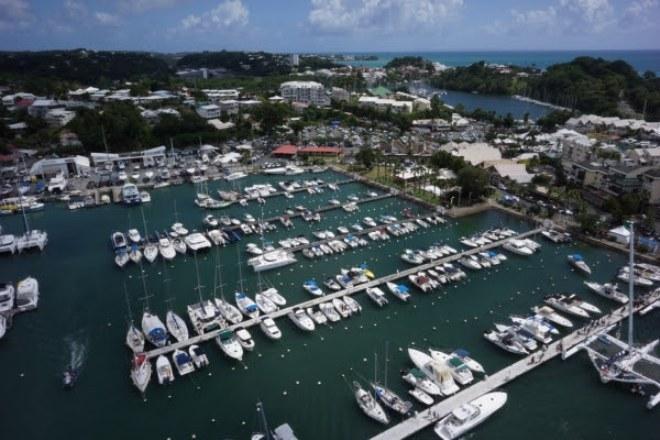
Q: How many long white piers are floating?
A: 2